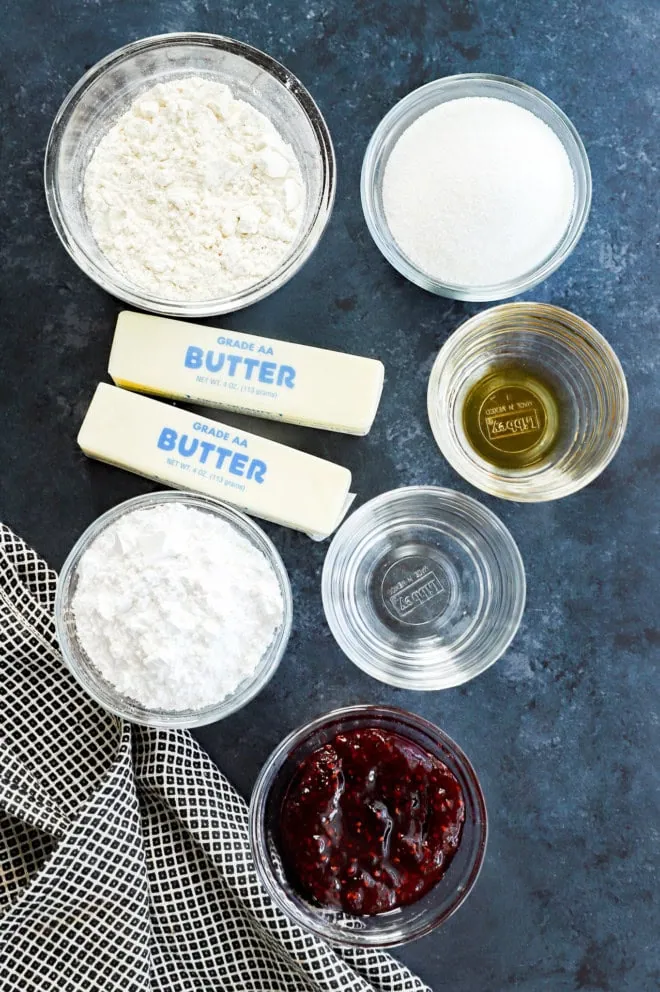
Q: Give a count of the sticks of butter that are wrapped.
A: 2